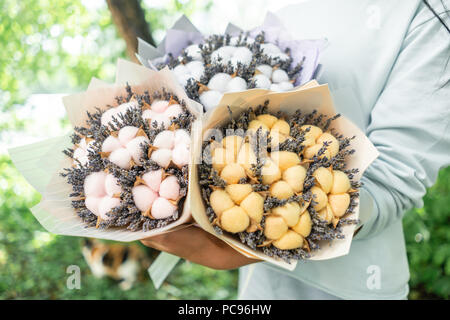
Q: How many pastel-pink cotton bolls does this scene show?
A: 7